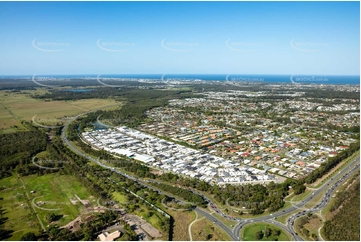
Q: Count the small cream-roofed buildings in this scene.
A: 1